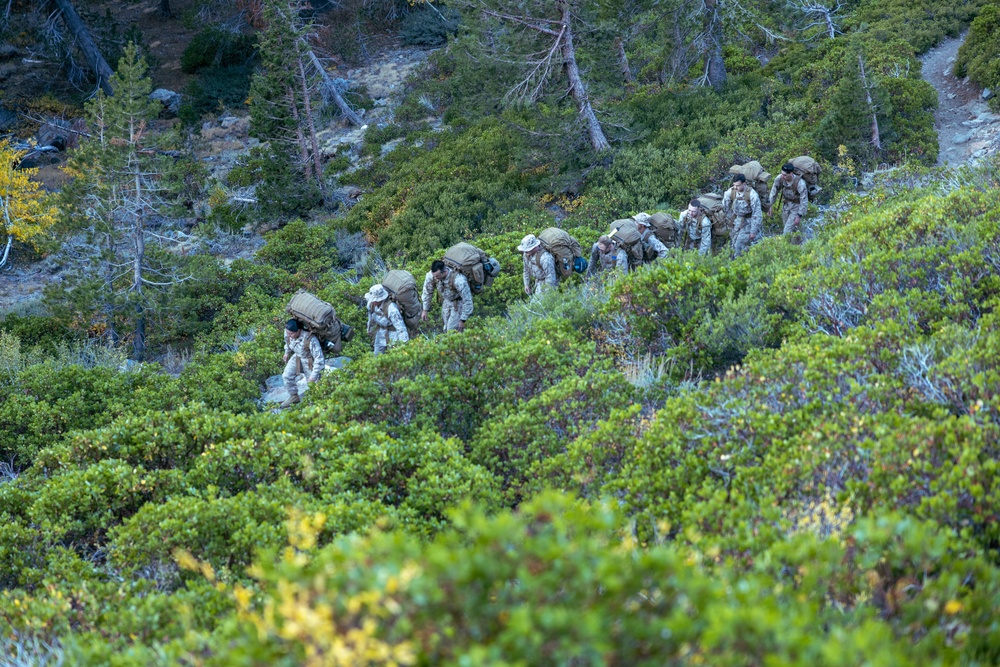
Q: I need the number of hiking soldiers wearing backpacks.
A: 9